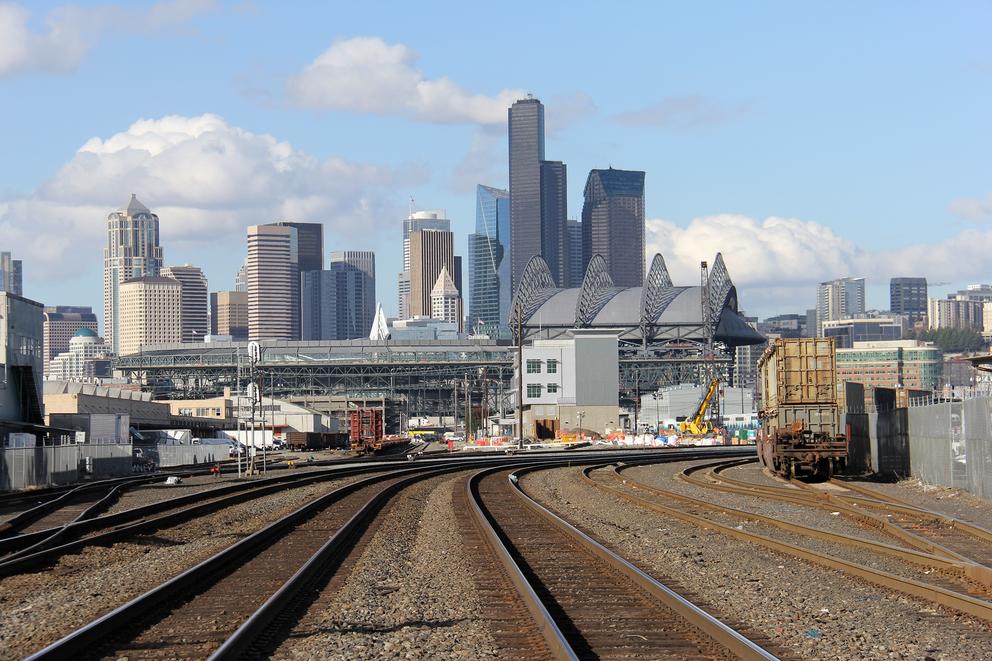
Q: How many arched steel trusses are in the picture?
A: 4